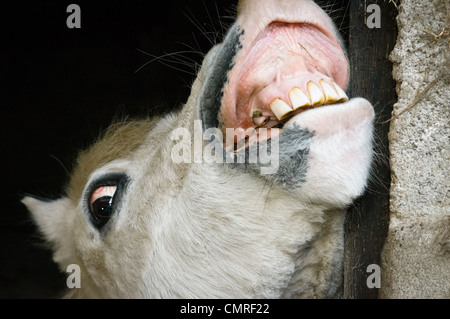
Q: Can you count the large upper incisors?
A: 5